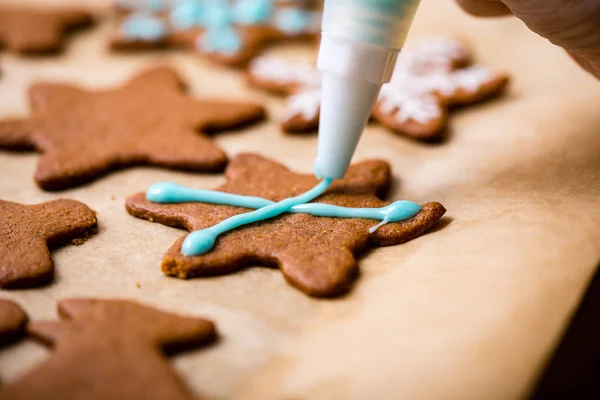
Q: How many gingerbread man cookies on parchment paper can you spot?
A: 0